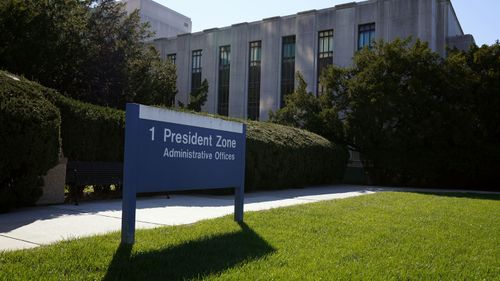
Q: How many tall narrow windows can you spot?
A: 7